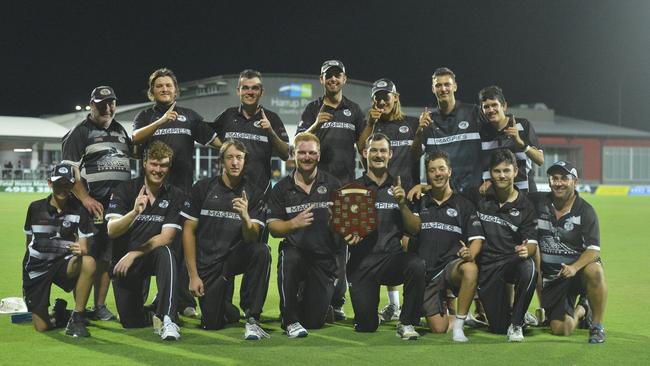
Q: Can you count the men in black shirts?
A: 15